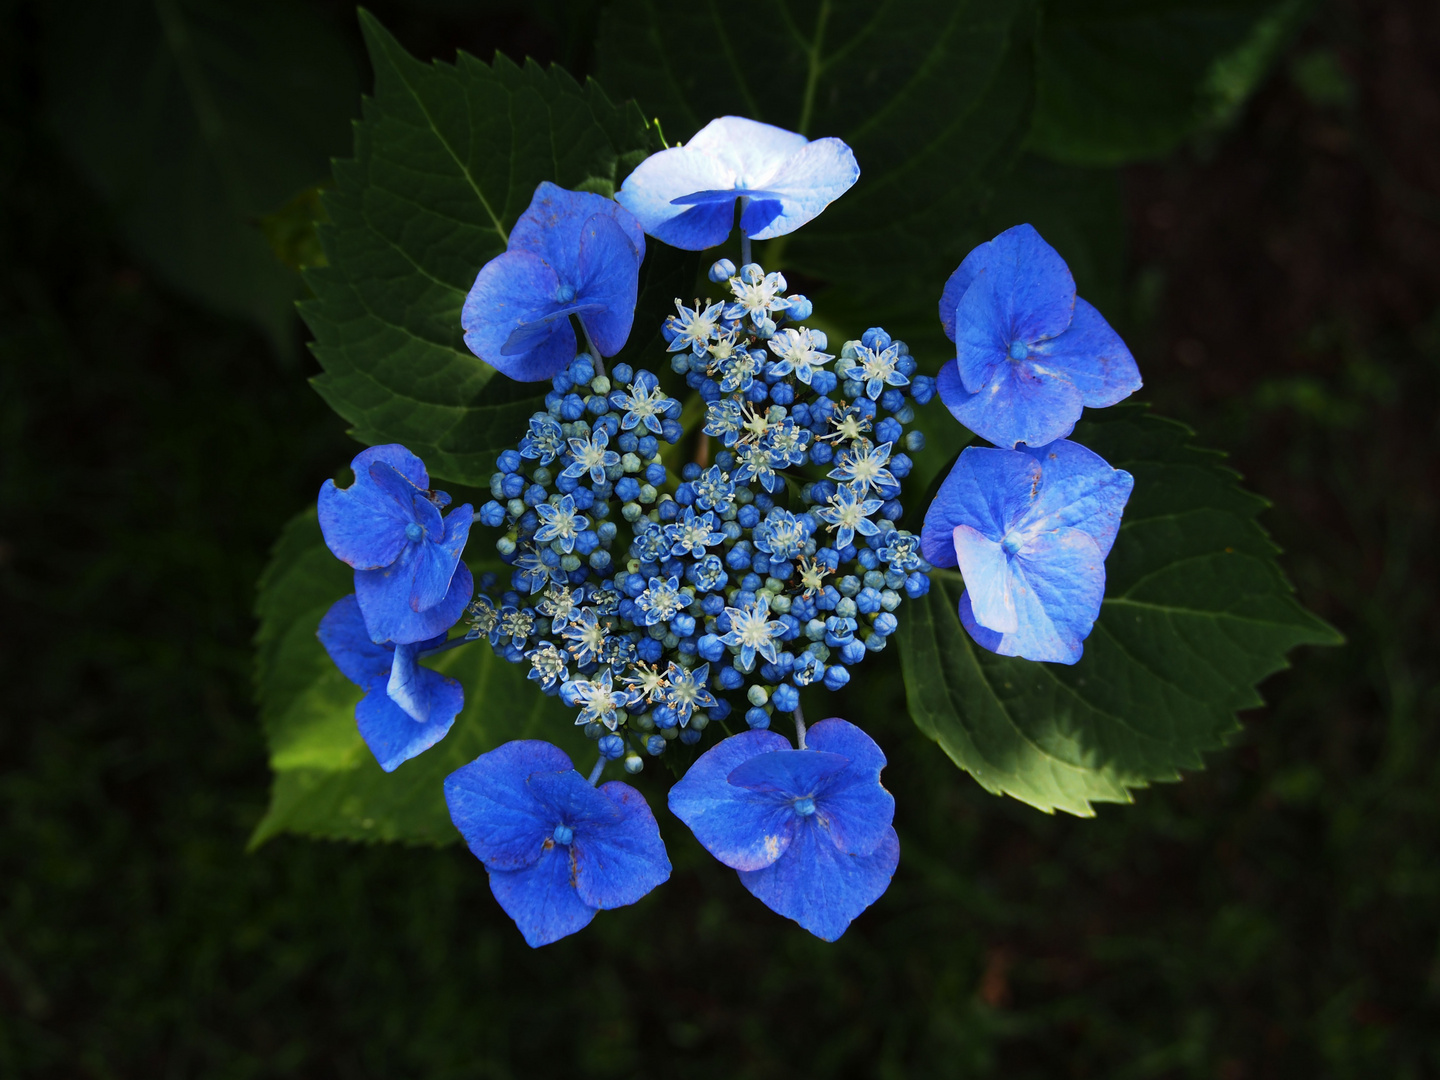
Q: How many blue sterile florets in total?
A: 8